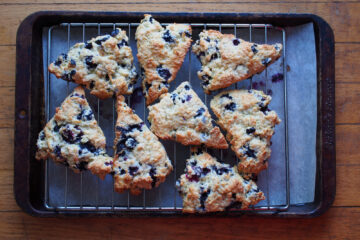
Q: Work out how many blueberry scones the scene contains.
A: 8